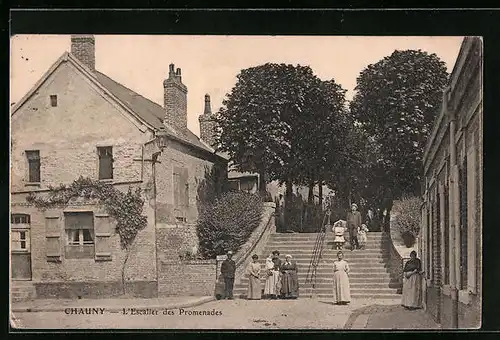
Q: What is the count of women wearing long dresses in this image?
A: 5